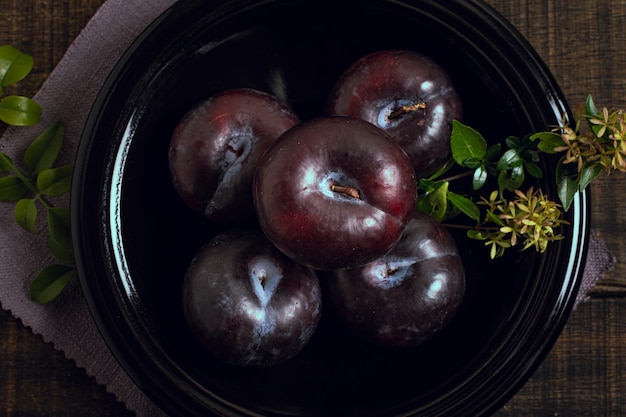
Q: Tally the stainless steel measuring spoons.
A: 0